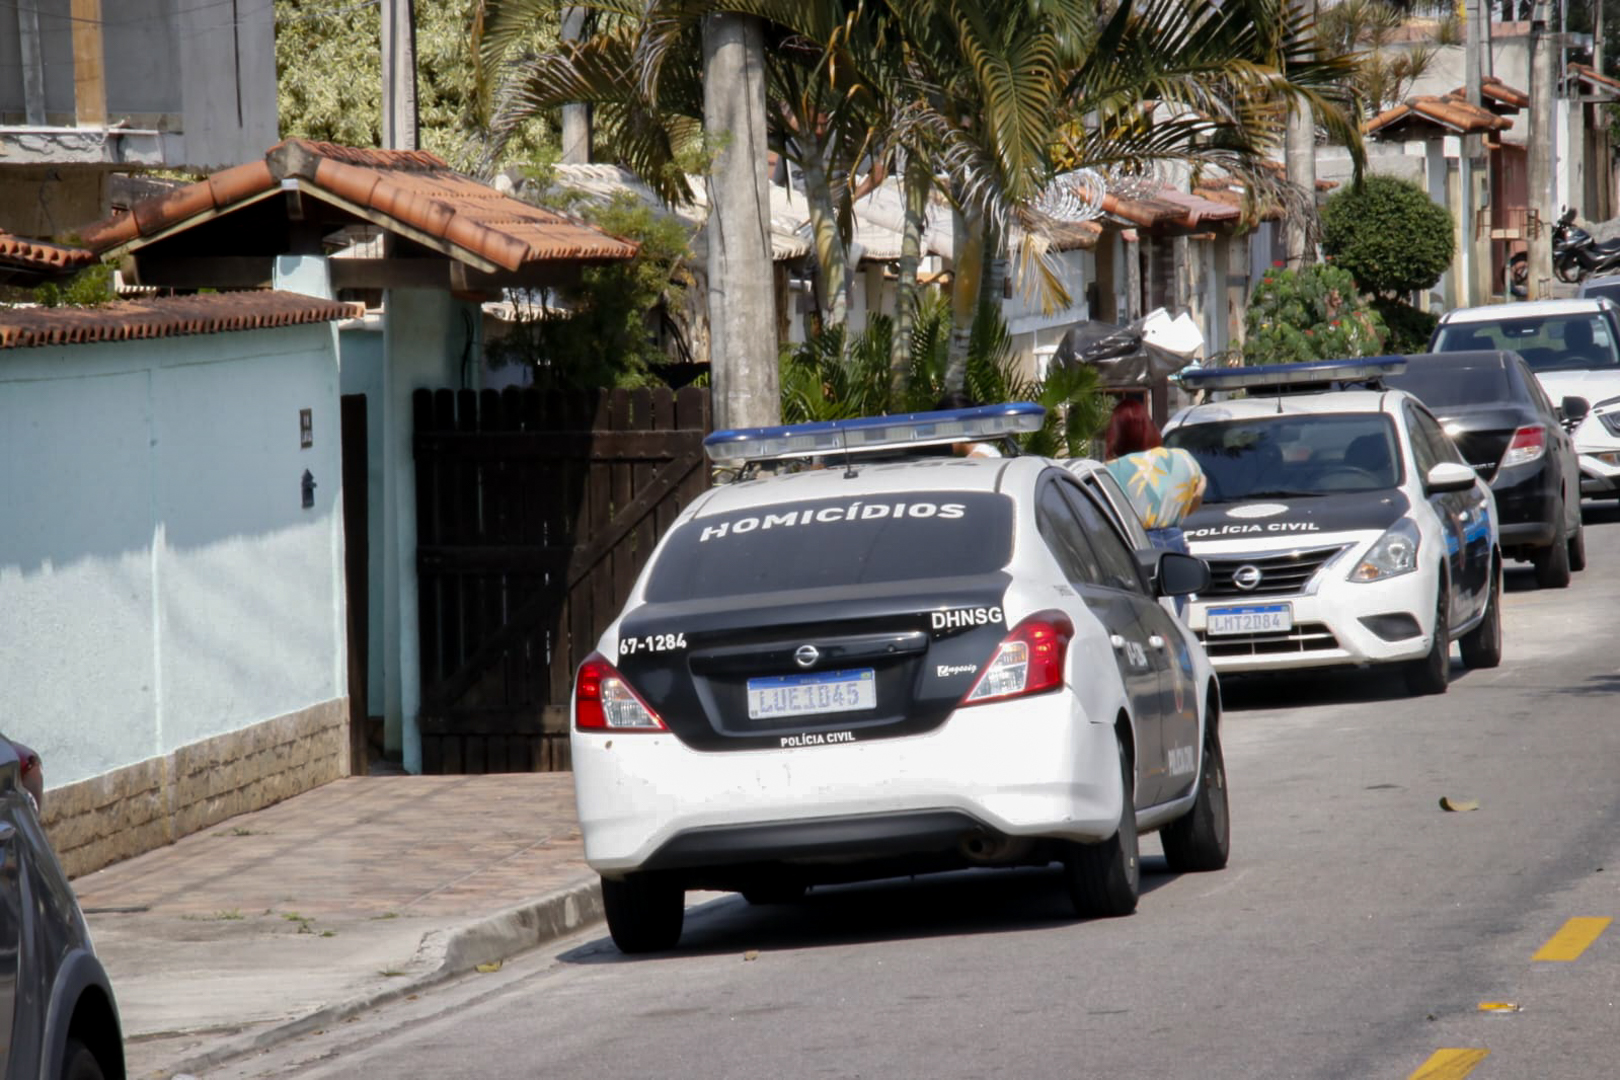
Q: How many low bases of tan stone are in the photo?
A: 1